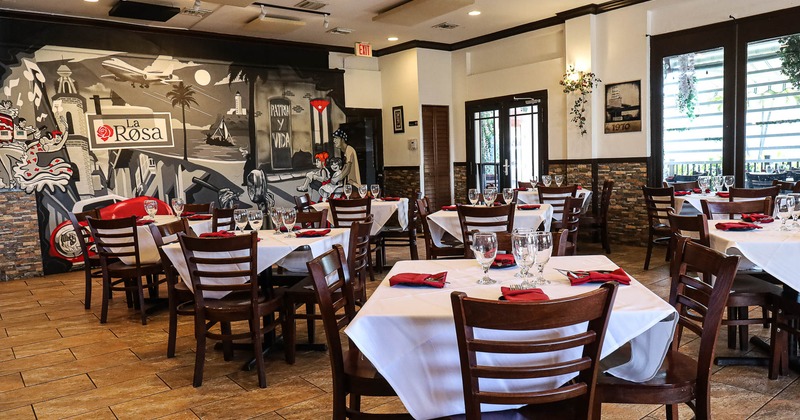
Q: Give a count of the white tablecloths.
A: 8